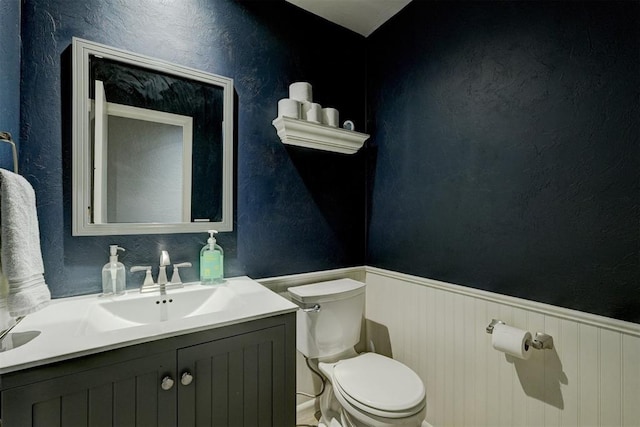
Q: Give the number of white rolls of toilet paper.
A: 5